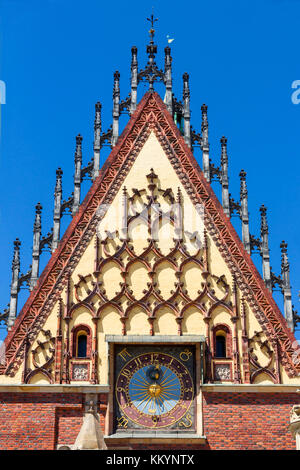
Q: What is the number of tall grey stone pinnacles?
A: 14